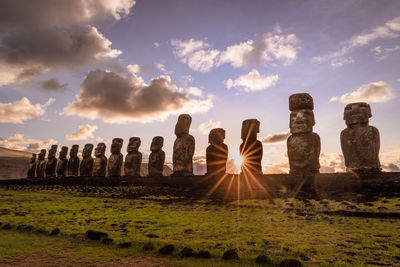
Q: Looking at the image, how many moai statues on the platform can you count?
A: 15